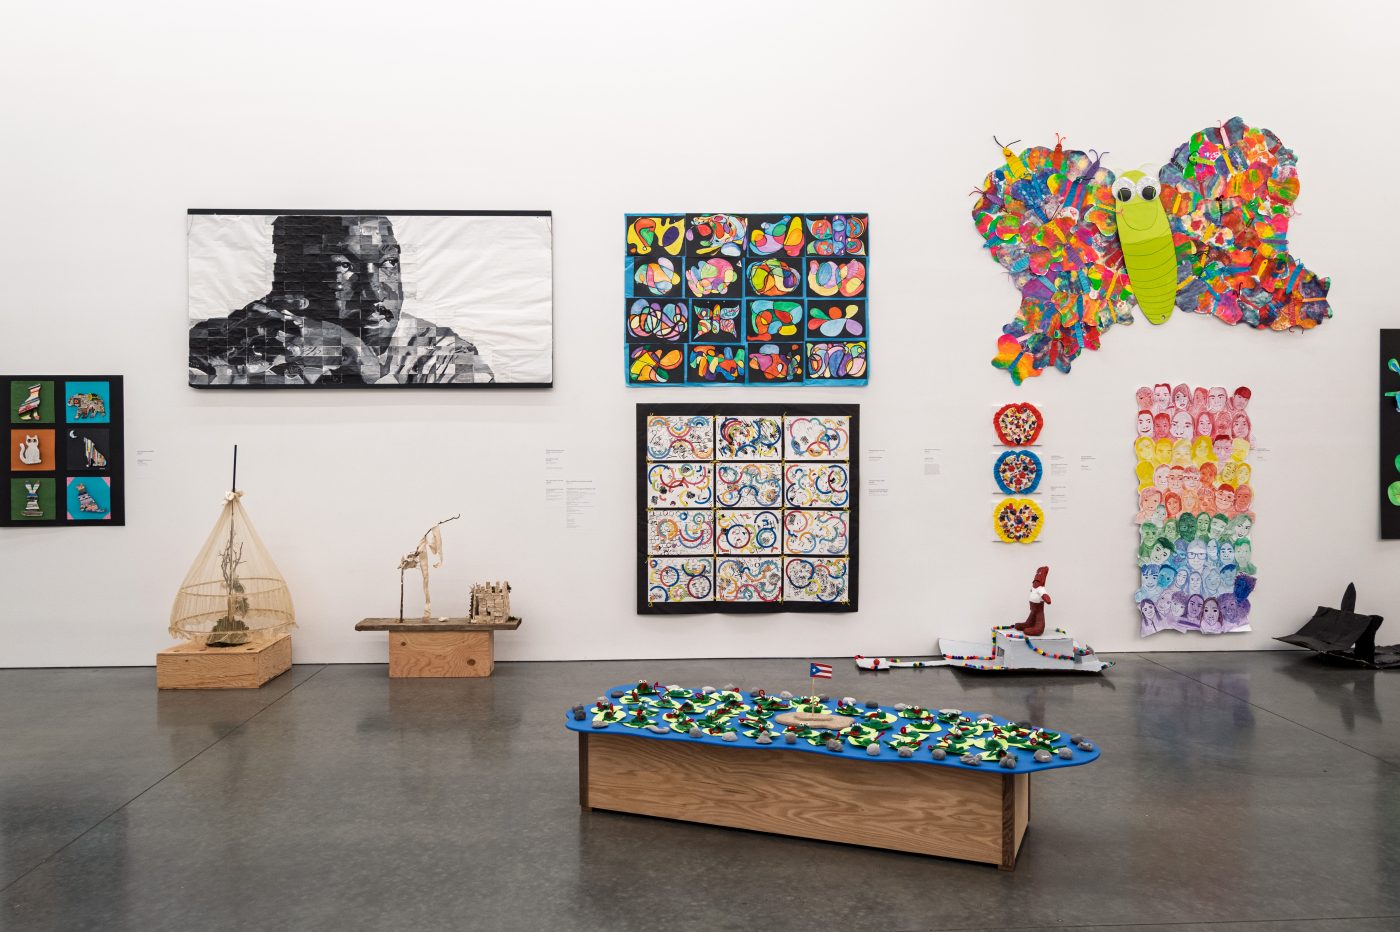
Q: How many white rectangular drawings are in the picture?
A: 12